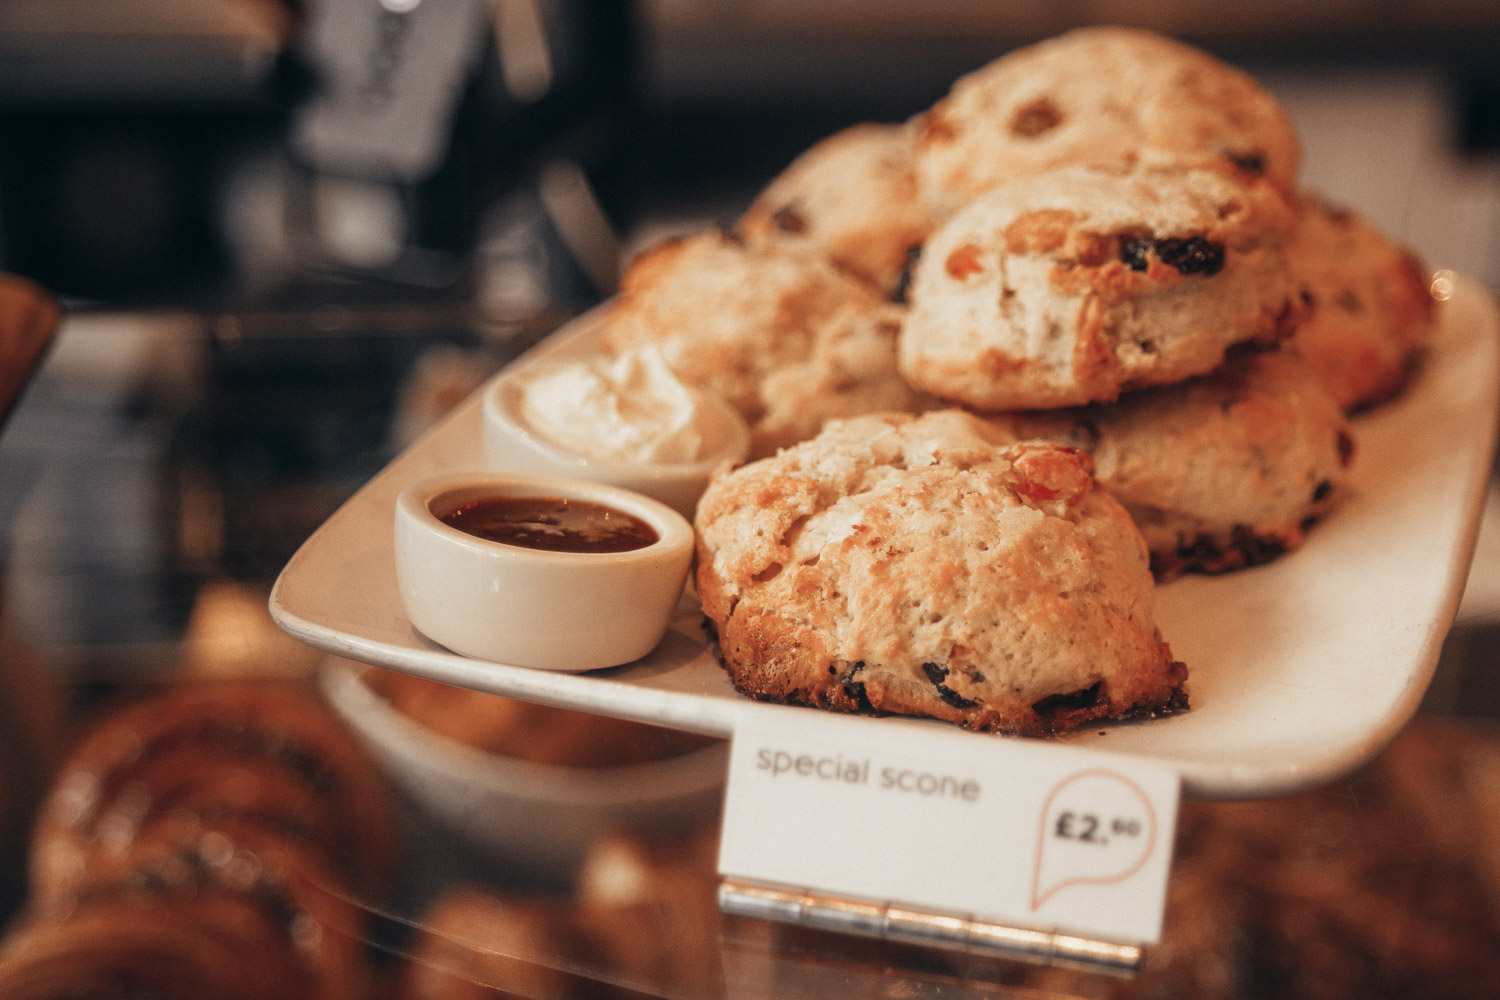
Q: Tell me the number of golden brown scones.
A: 7